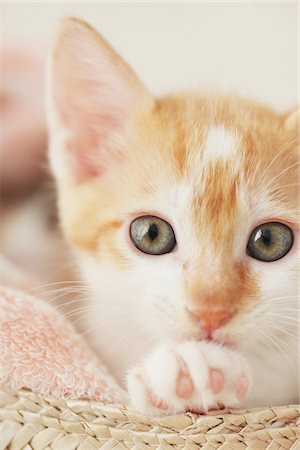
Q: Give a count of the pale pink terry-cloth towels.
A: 1